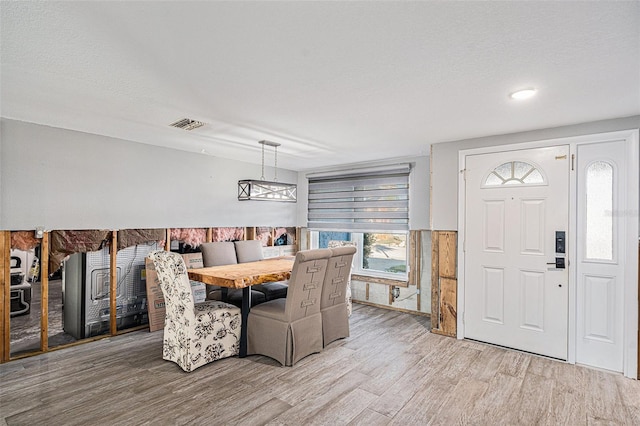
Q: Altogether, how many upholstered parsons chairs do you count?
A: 6